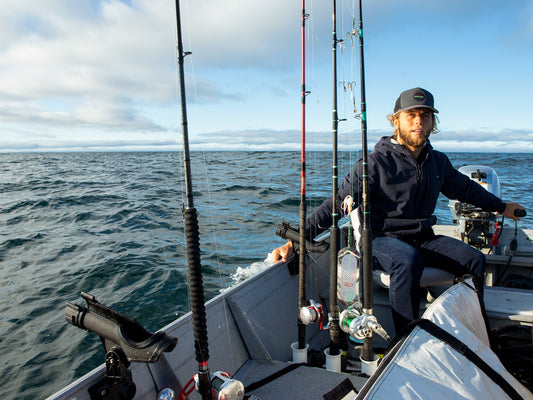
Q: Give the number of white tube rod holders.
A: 3